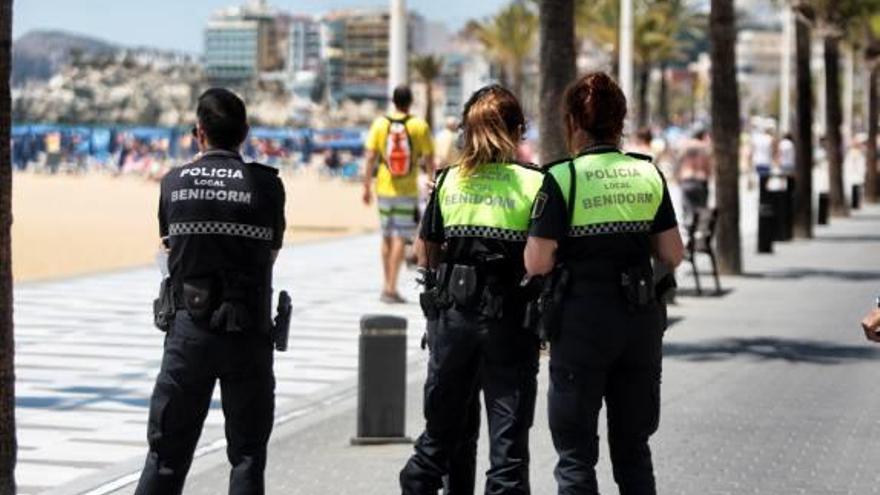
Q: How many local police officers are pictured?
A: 3